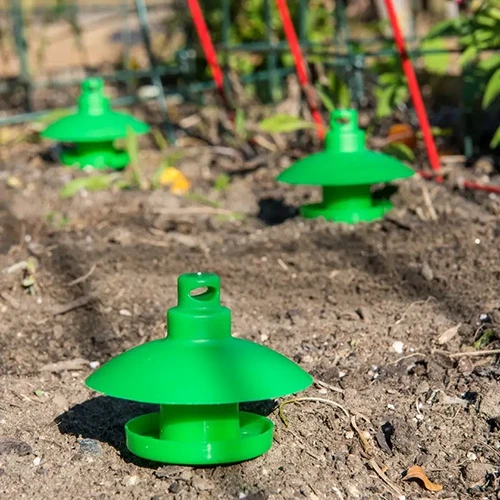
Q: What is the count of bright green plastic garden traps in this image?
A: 3